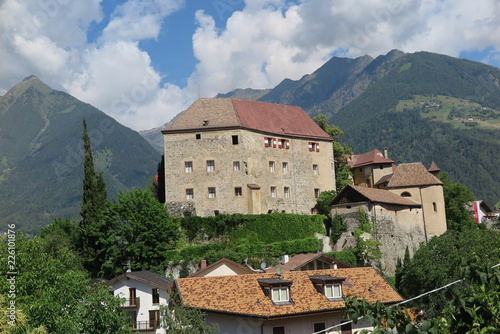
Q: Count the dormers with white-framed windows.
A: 2